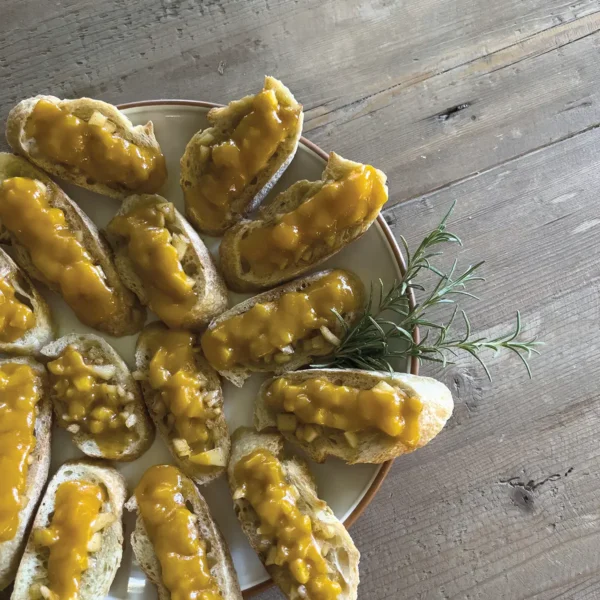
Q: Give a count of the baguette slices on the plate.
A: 14